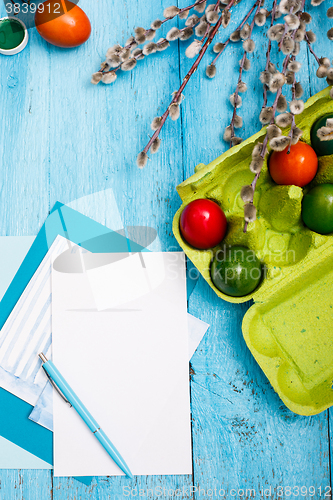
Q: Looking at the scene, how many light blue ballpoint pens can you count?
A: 1